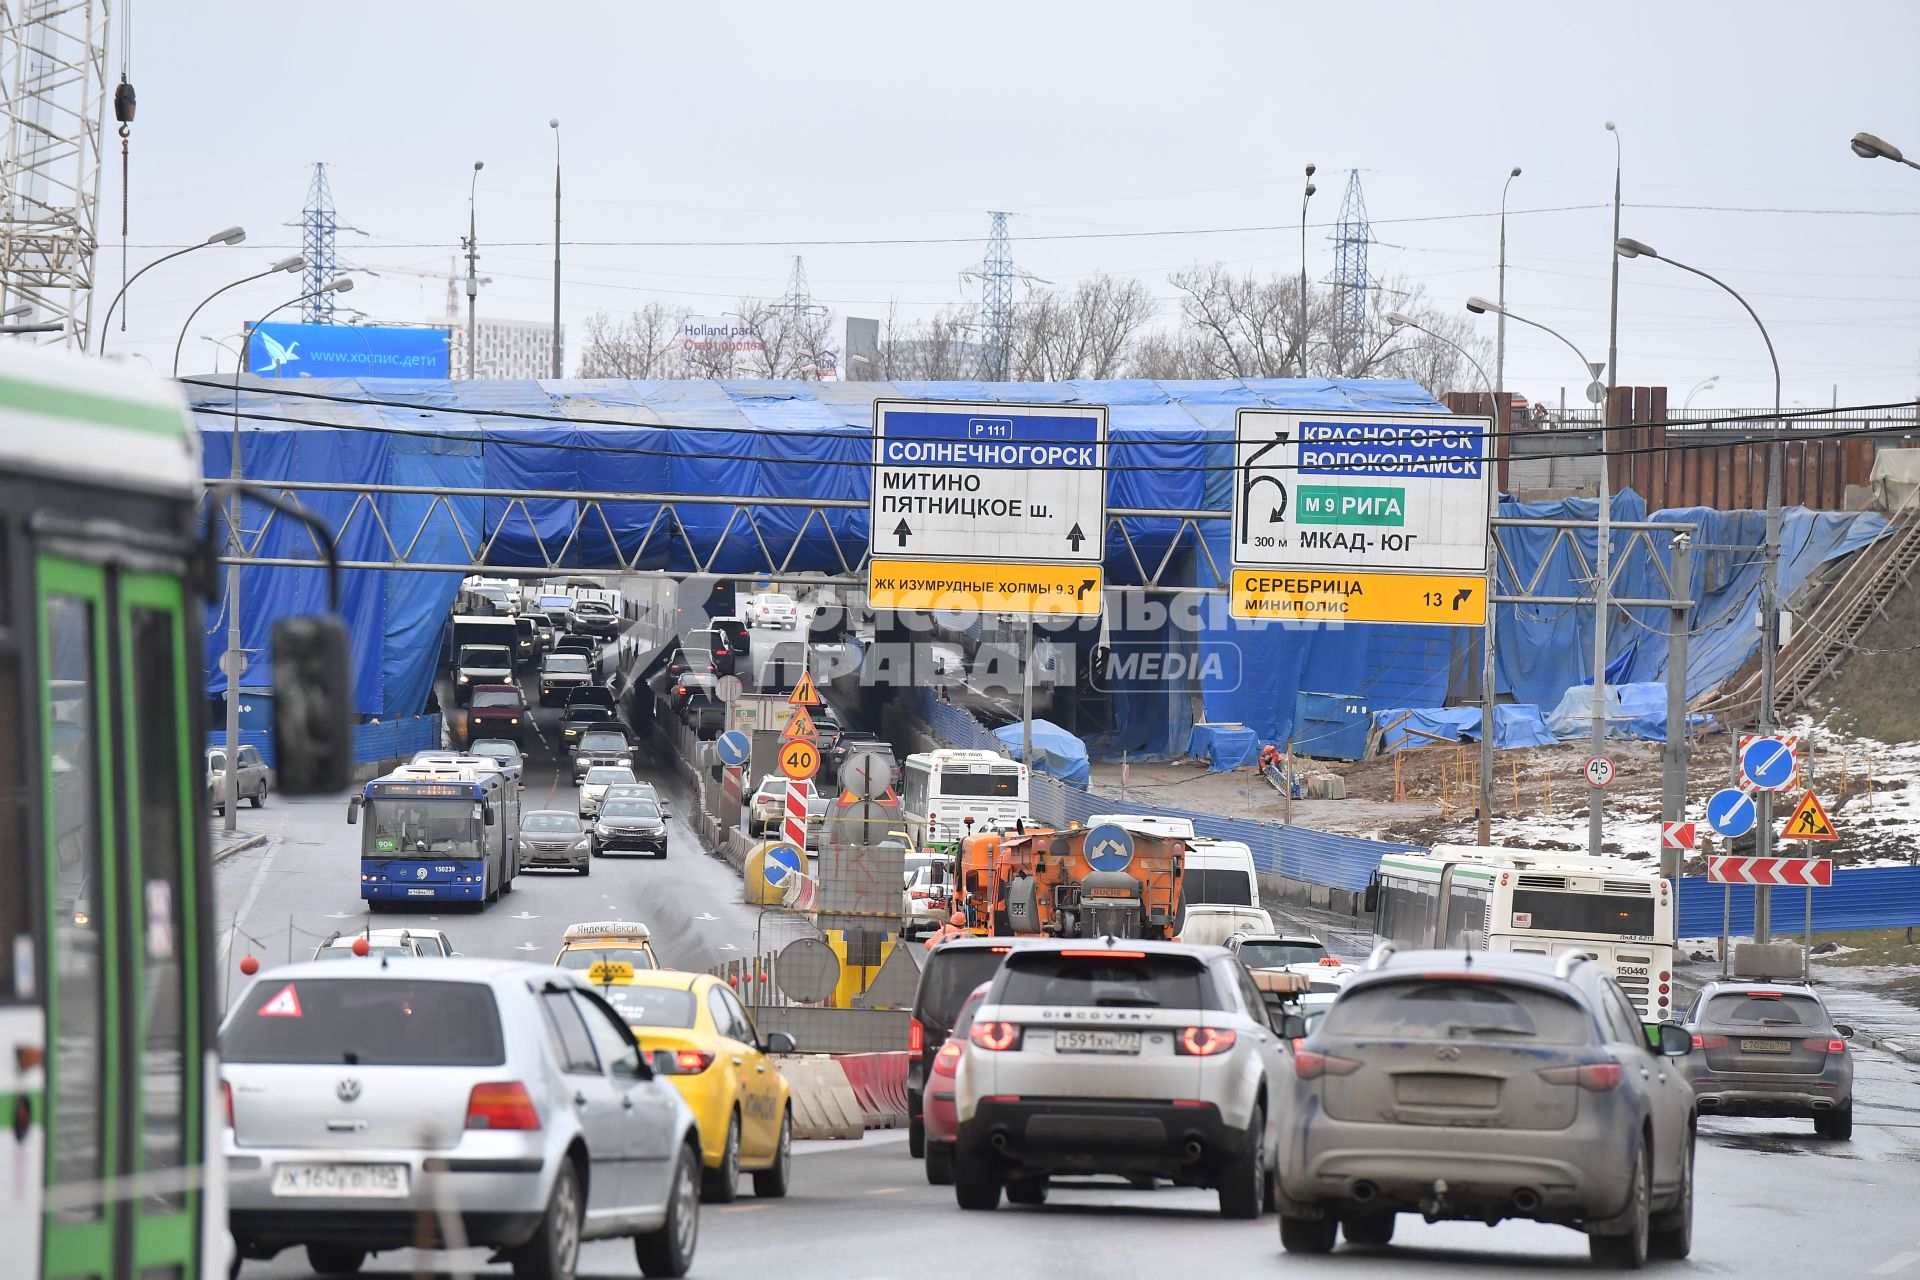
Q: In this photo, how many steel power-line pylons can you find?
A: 4